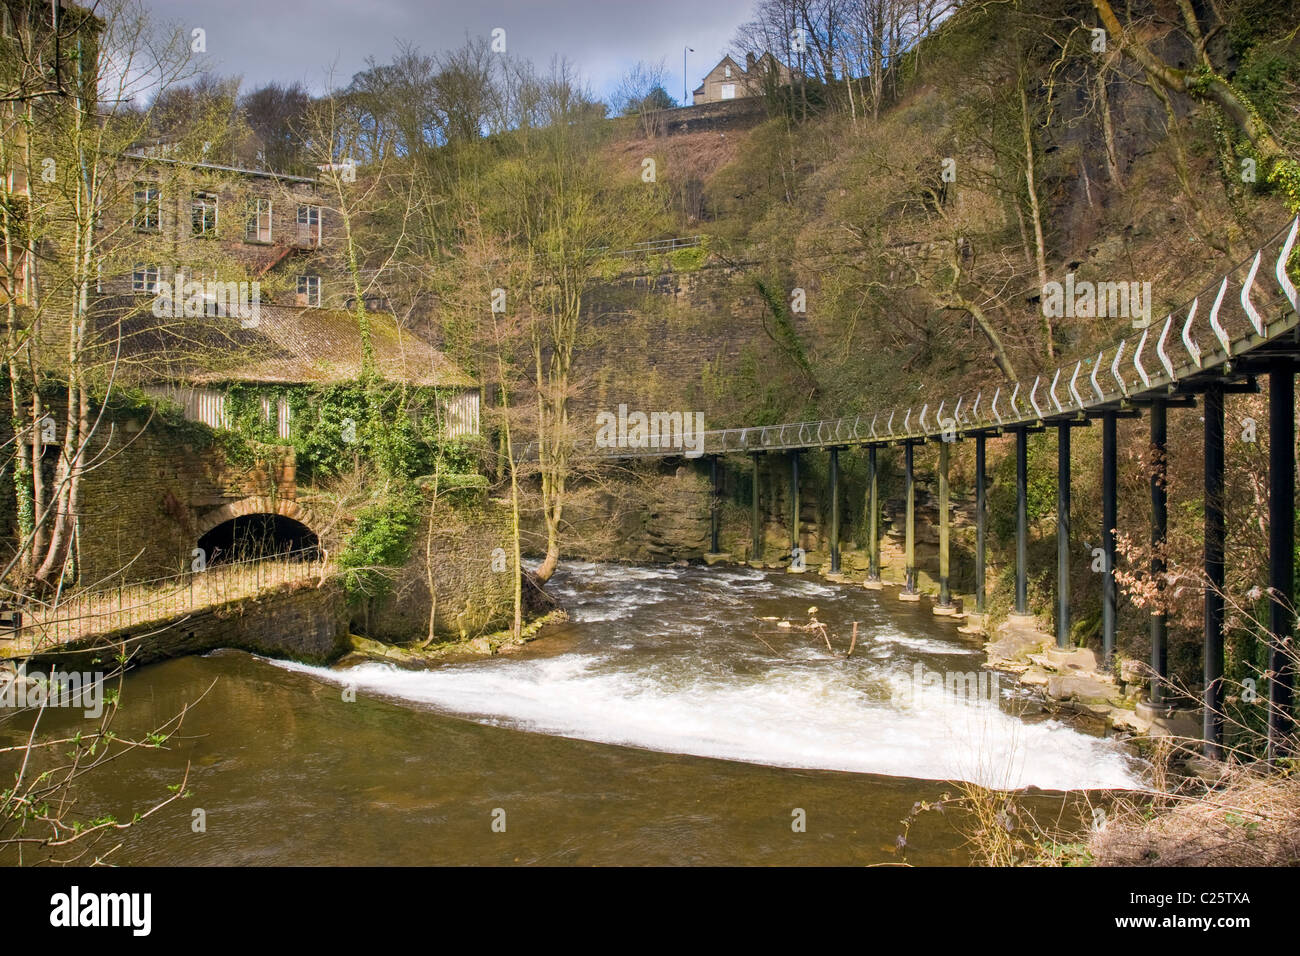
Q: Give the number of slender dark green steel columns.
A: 14